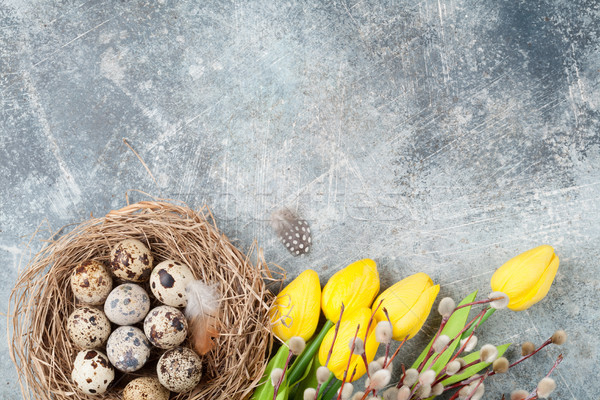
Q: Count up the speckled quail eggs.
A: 10